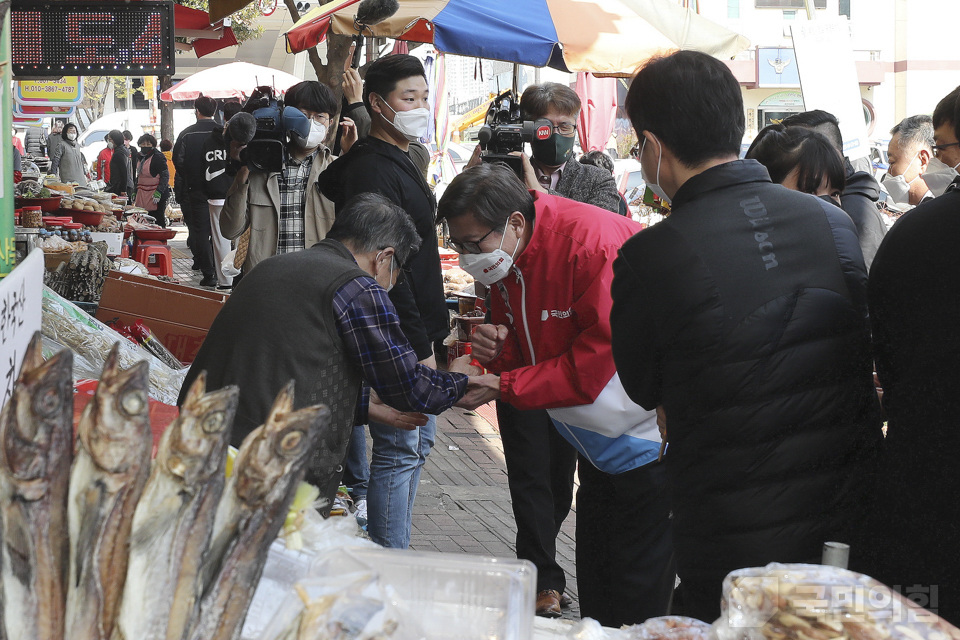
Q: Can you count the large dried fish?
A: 4